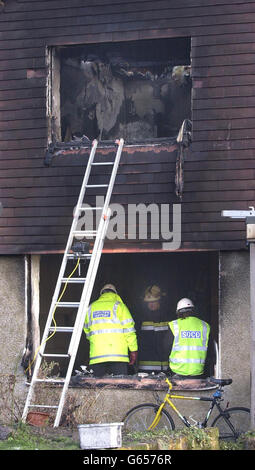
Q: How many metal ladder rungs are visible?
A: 11